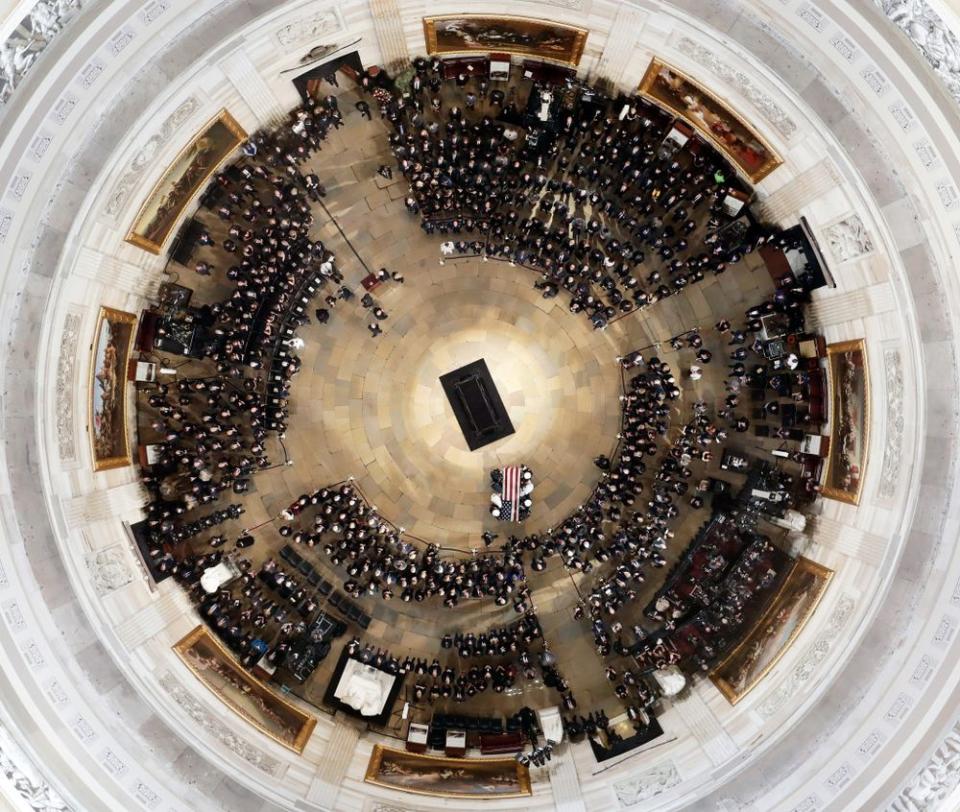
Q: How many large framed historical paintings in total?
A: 8